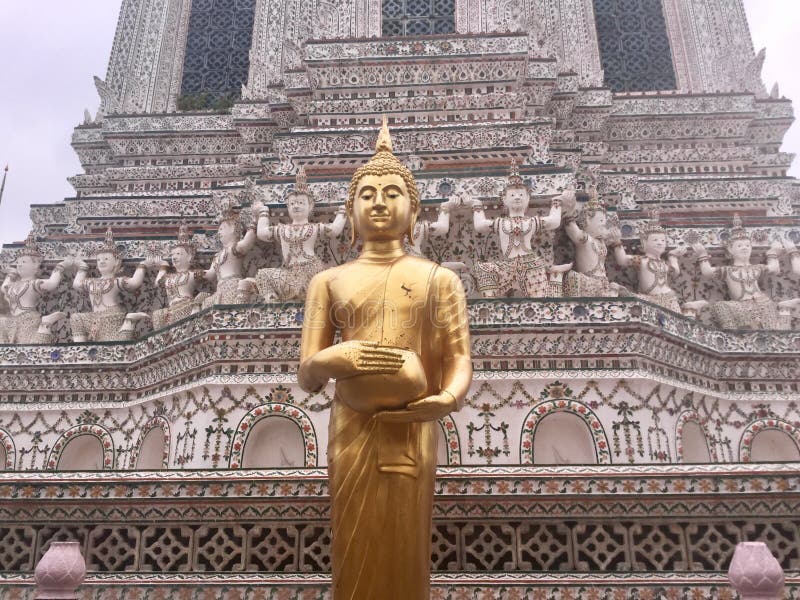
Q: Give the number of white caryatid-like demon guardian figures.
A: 10